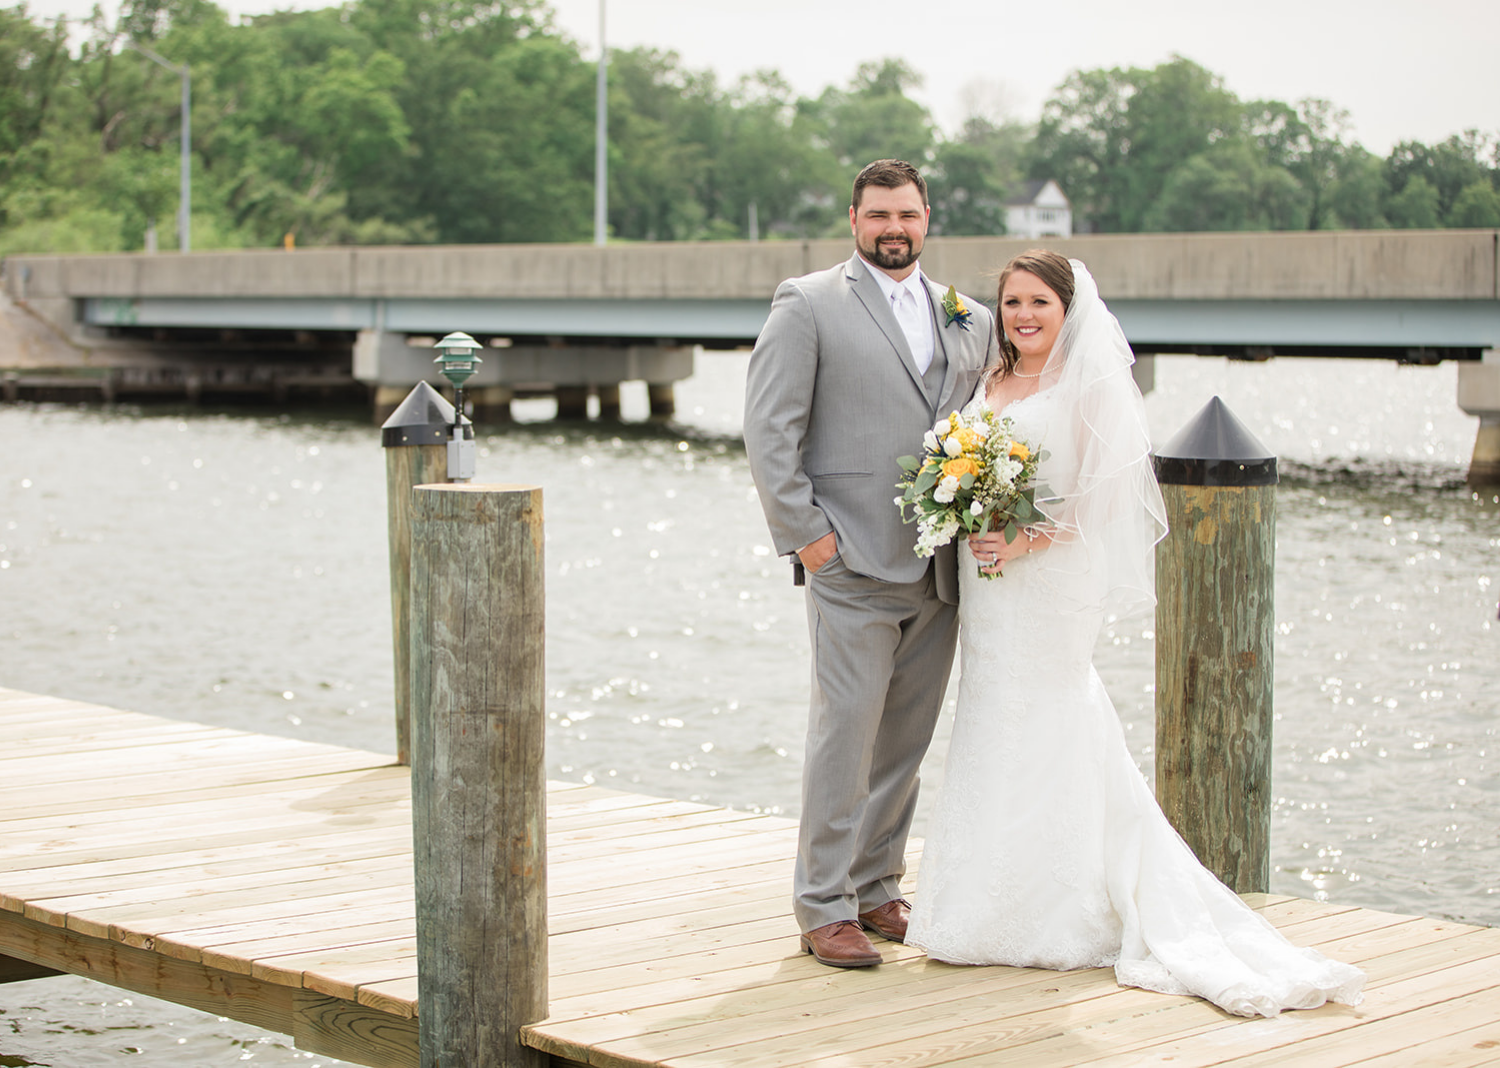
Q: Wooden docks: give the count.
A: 1